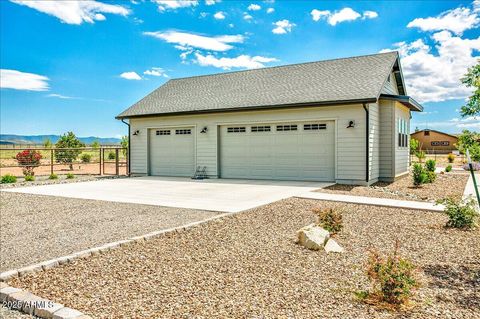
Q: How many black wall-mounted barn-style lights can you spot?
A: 3